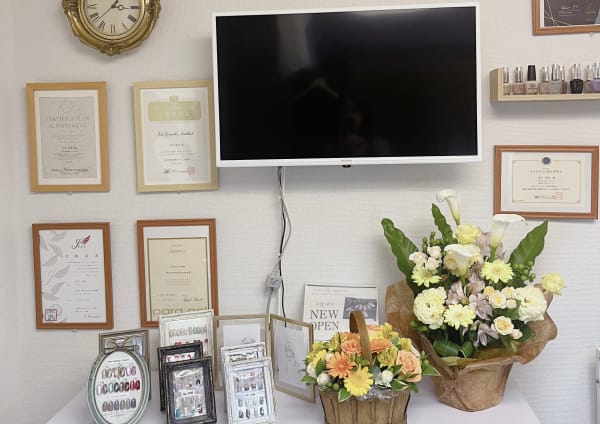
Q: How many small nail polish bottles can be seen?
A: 9